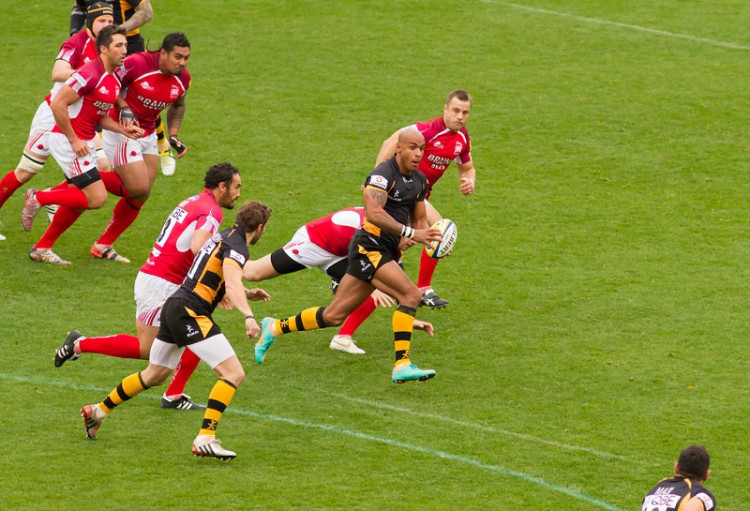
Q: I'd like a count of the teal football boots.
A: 2